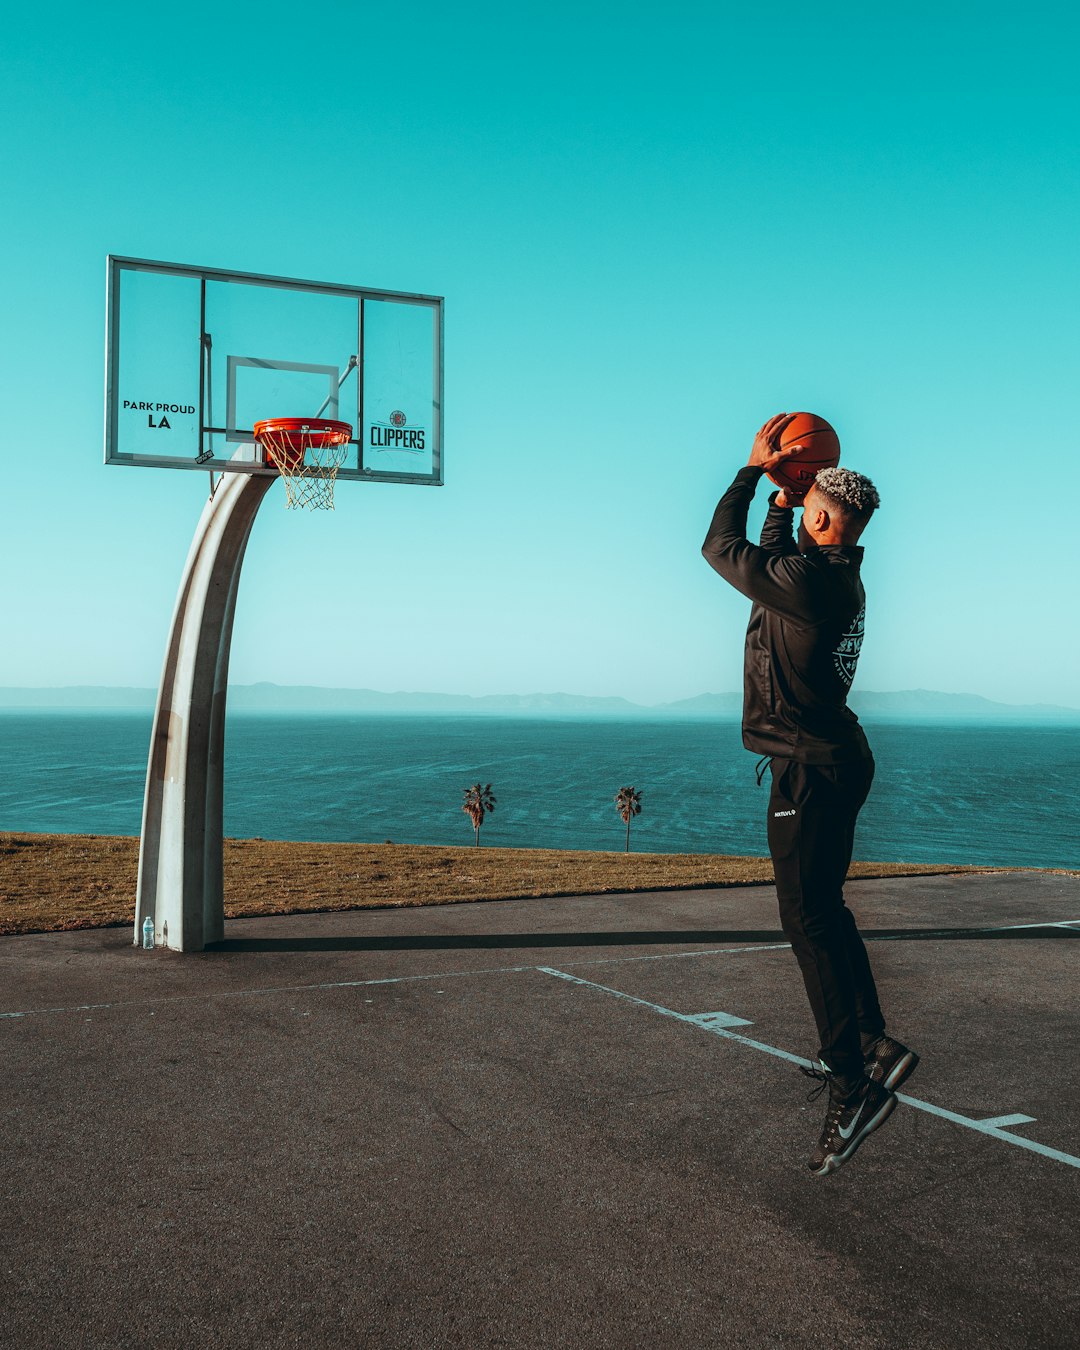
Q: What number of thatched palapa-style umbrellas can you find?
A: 0